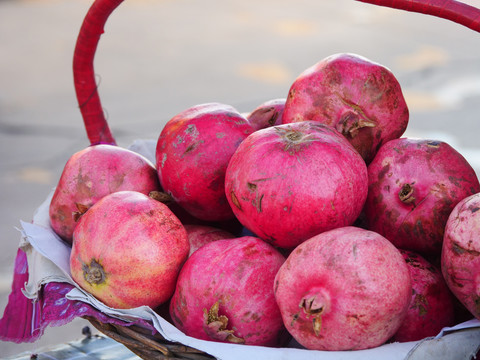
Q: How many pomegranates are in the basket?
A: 12